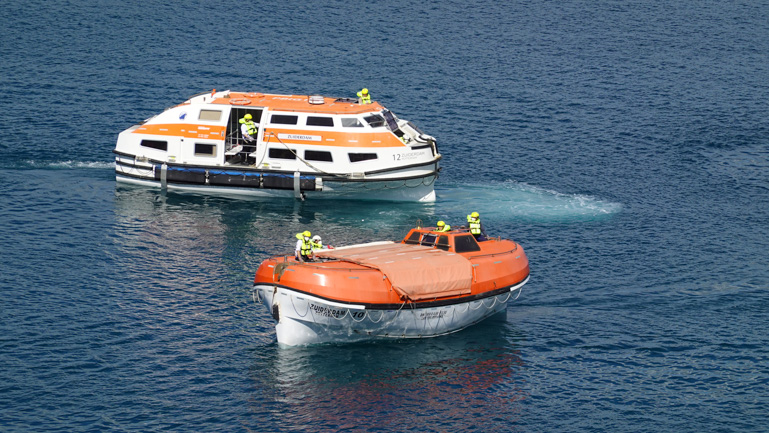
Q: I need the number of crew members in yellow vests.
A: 6